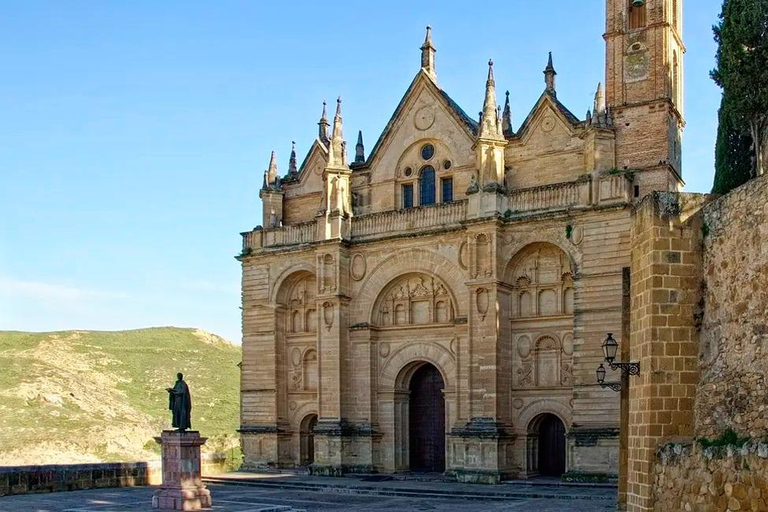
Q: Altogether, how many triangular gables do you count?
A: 3